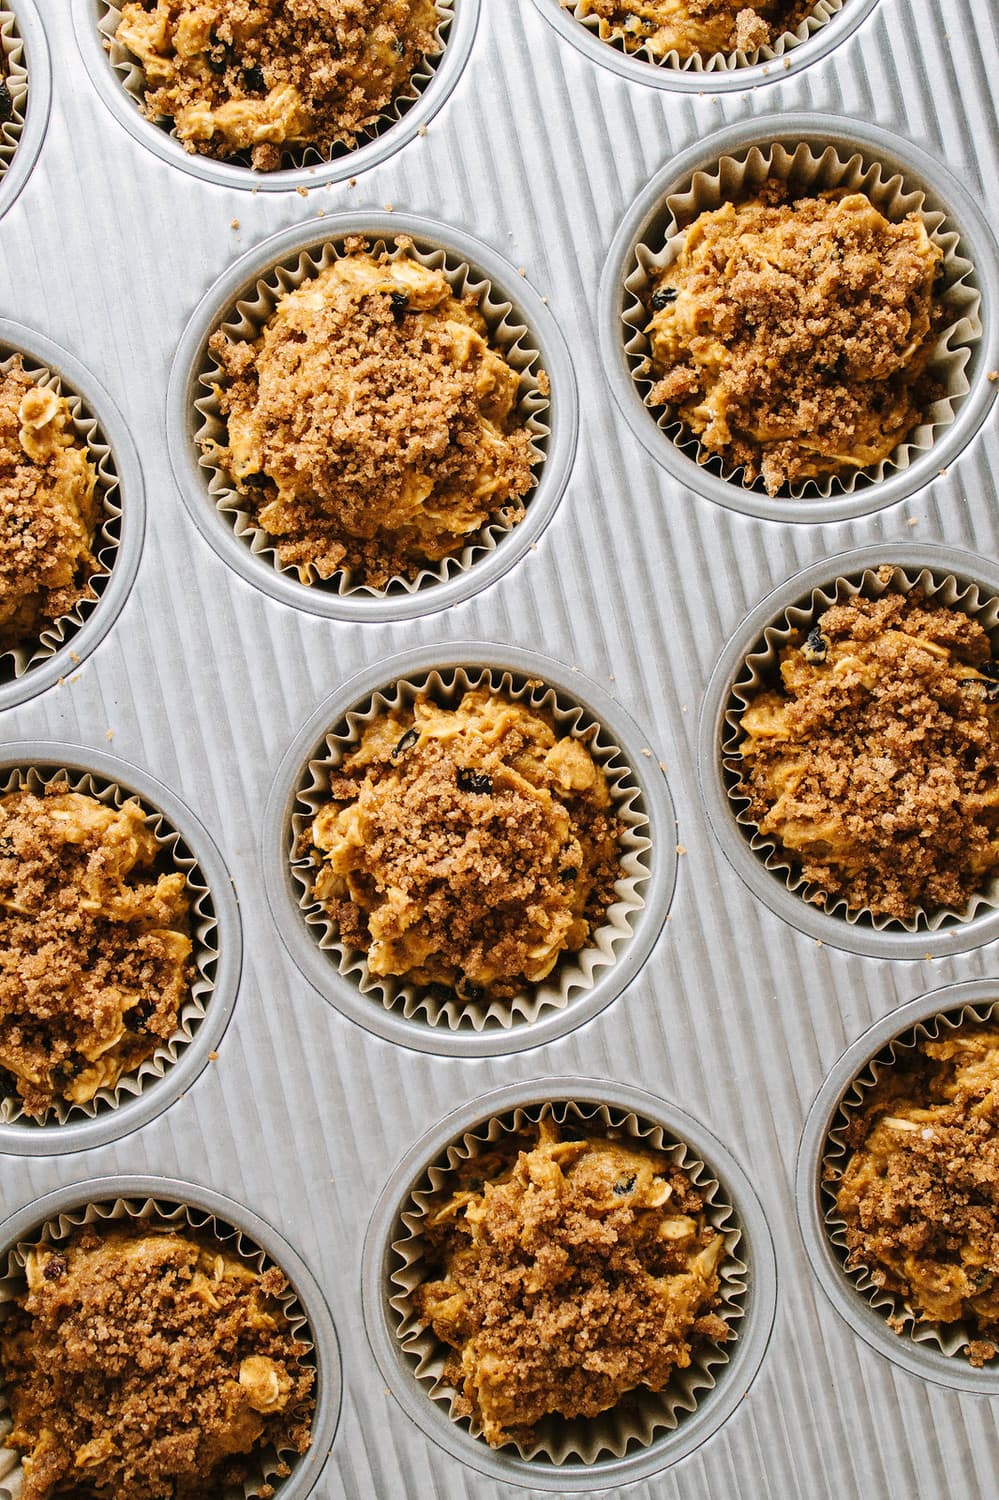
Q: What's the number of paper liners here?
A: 12